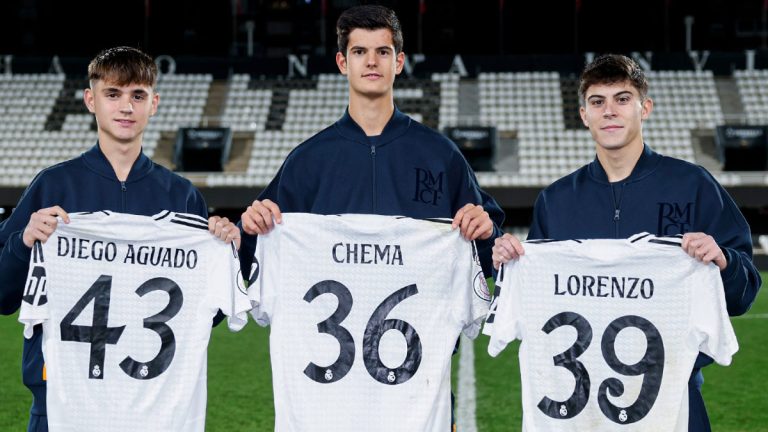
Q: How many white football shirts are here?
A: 3